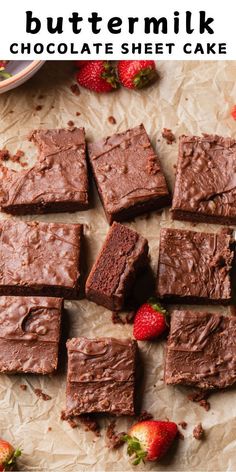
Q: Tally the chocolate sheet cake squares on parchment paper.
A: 9